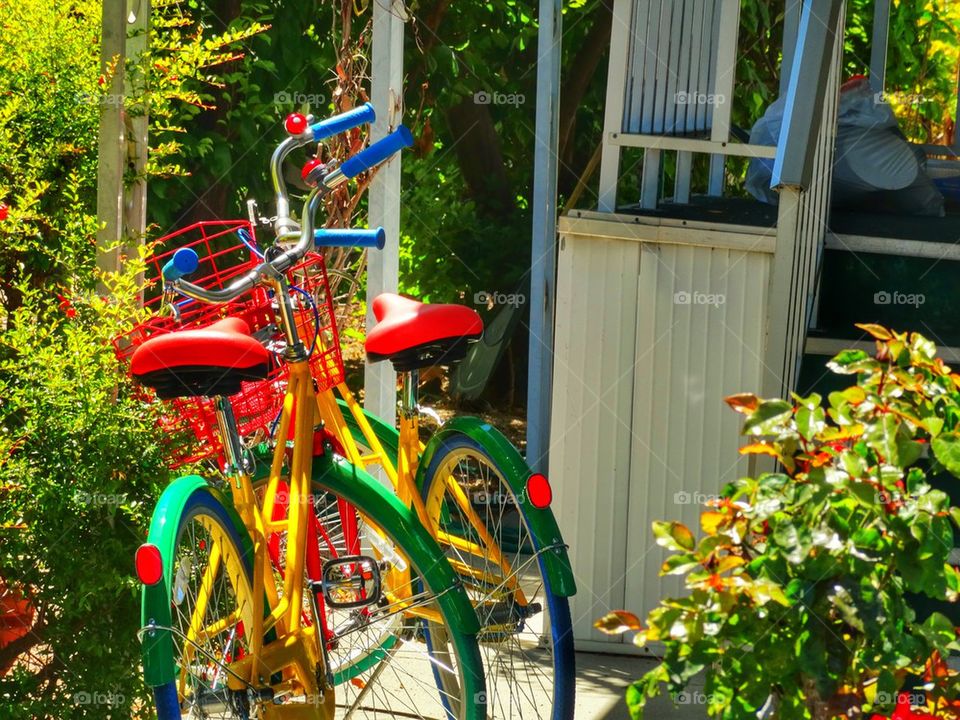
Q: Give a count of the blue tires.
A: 2